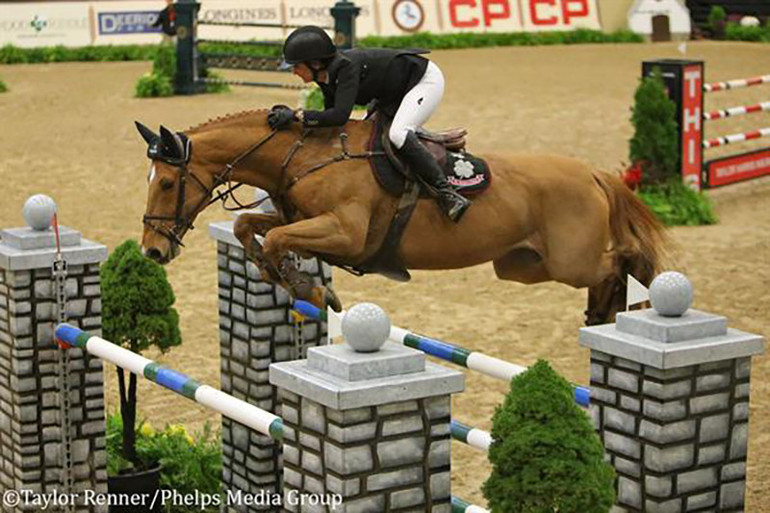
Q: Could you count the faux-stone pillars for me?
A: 4